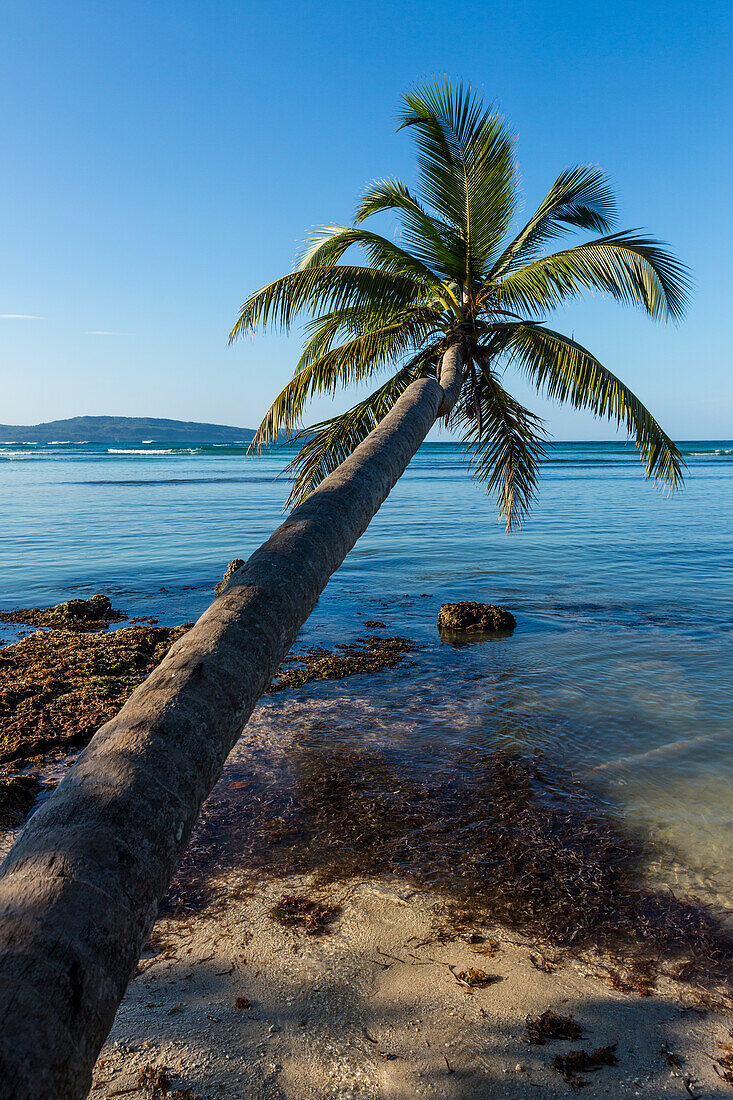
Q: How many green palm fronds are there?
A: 11